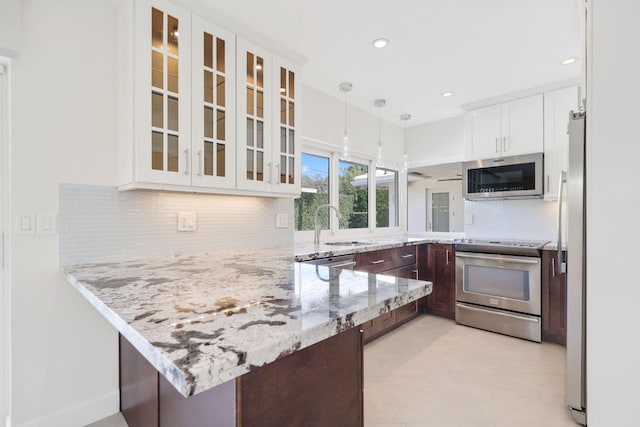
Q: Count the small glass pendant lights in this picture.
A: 3